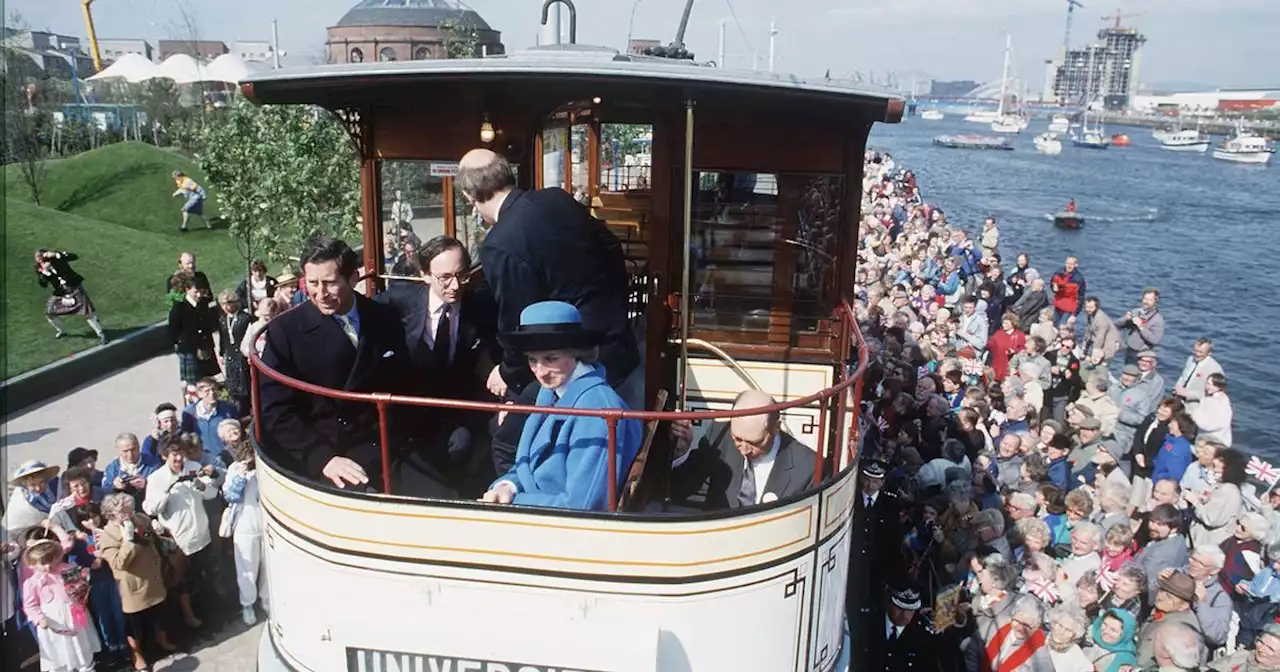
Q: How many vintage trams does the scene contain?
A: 1